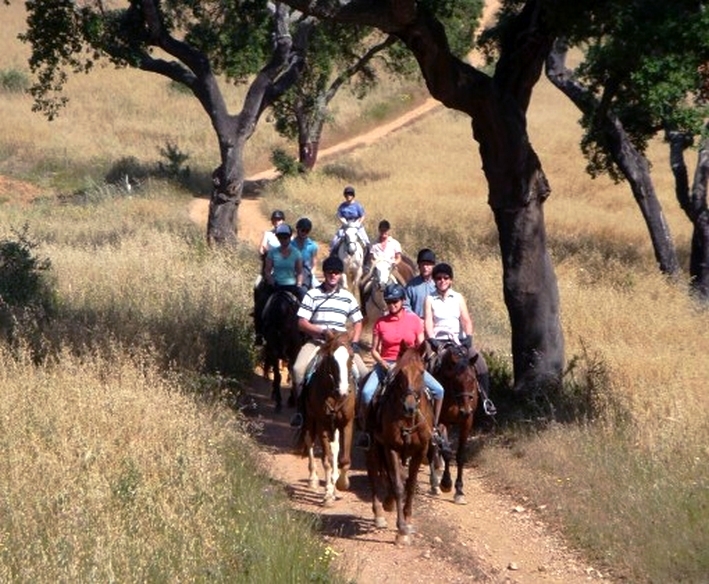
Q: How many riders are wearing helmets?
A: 9